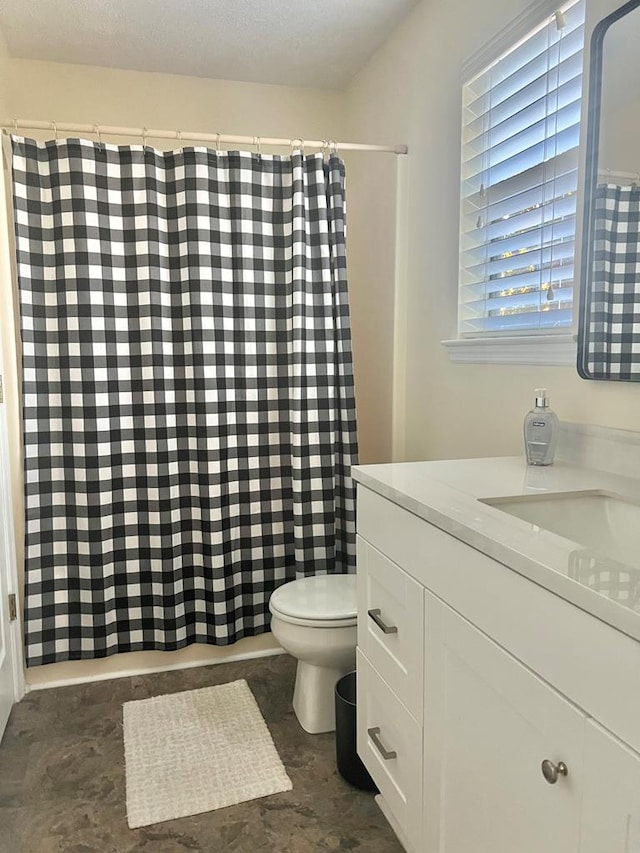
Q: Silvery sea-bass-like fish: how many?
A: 0